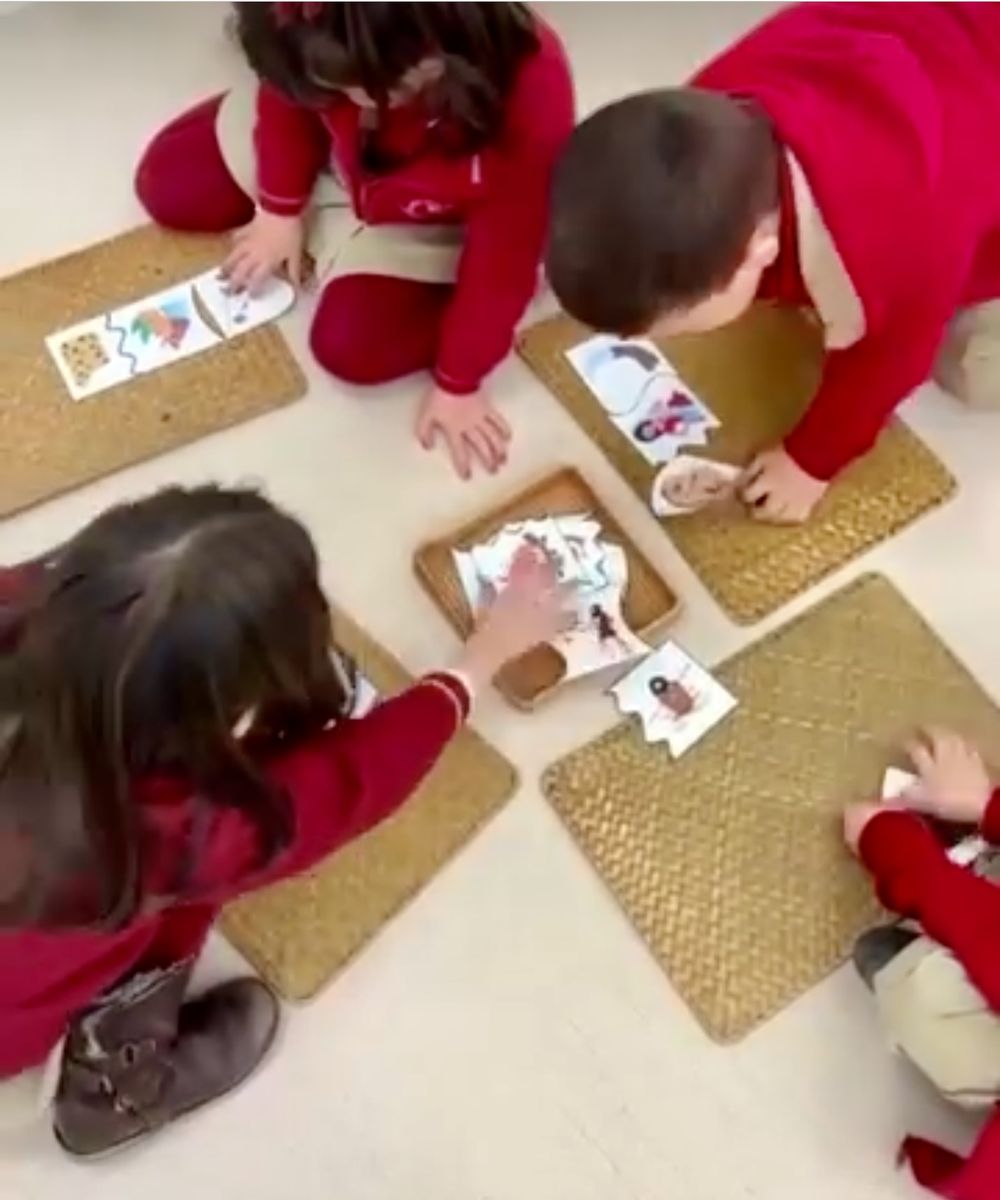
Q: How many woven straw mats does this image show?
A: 4